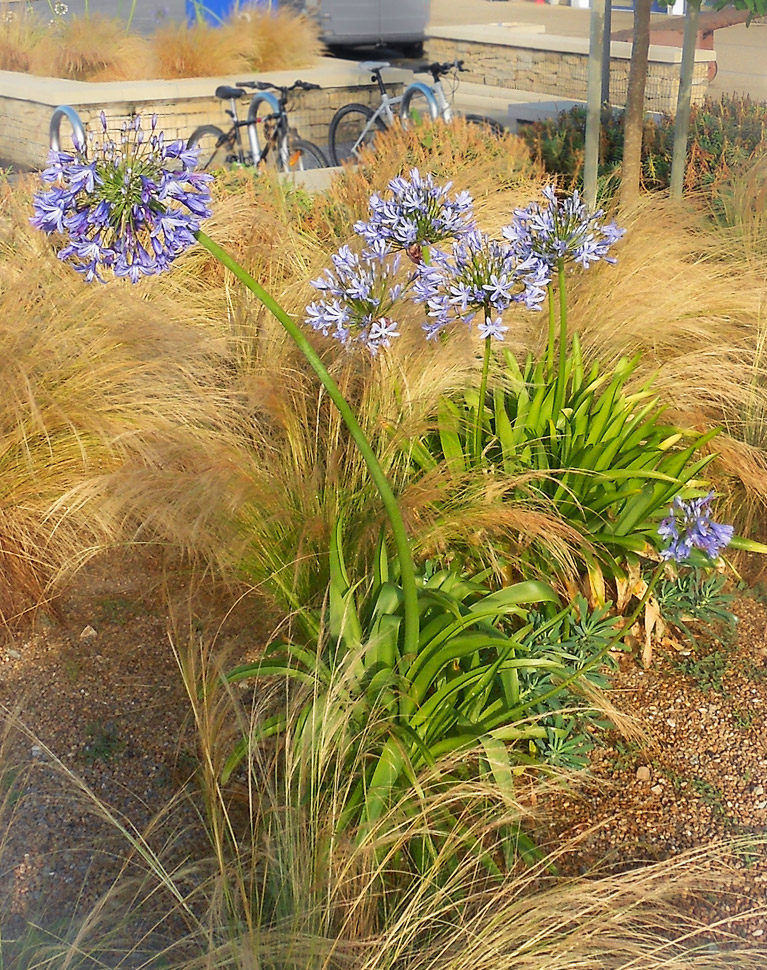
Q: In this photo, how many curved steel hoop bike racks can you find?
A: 3